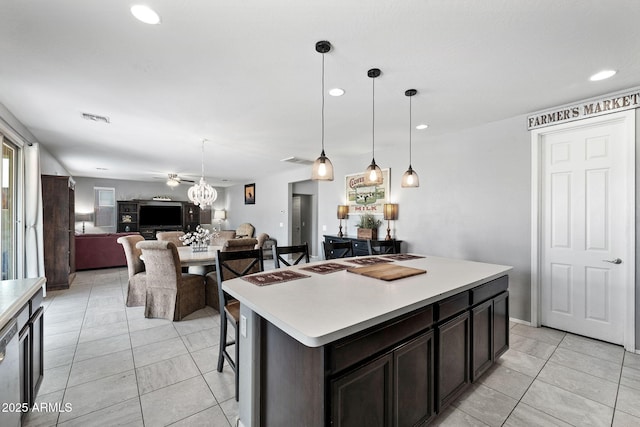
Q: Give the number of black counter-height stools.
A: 4